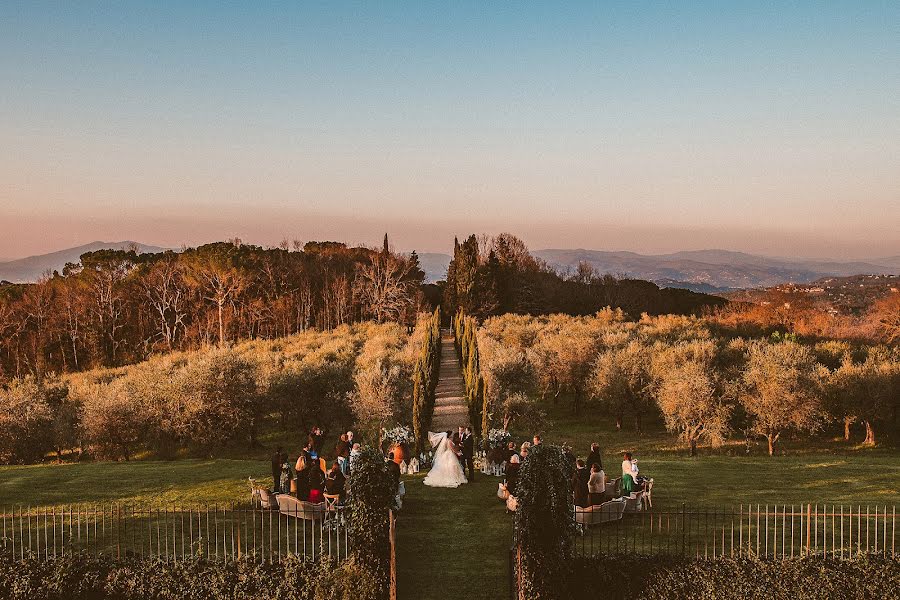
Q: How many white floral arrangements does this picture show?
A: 2